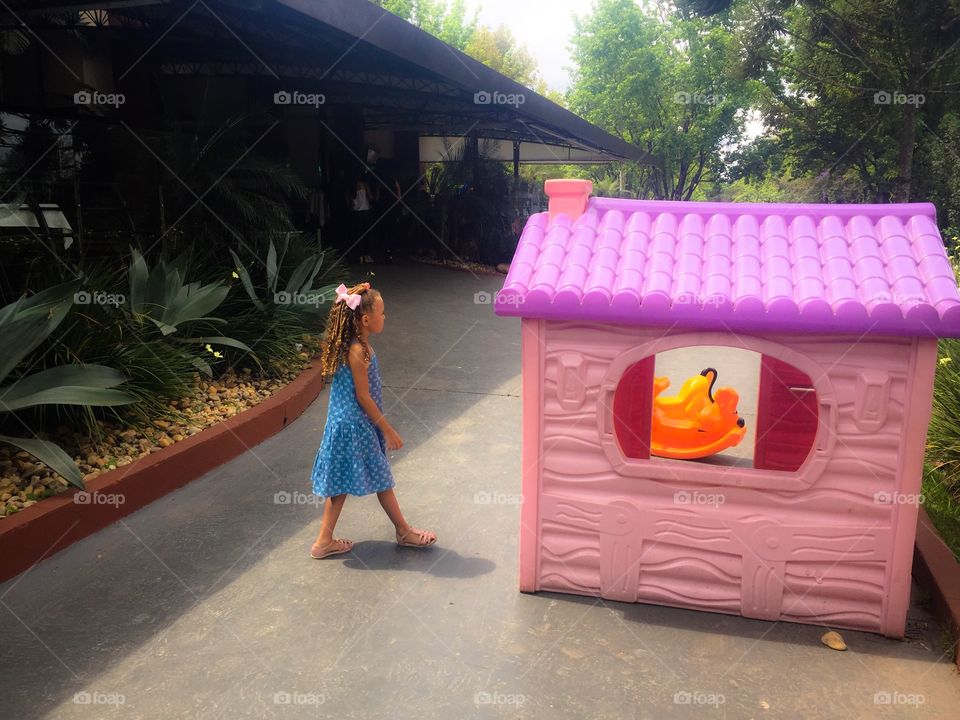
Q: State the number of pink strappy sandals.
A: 2